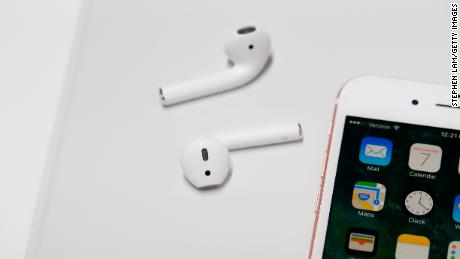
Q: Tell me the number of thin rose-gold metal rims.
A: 1